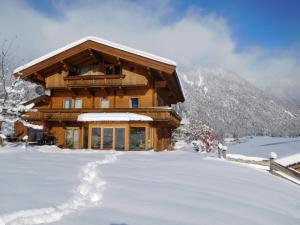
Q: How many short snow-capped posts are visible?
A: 3